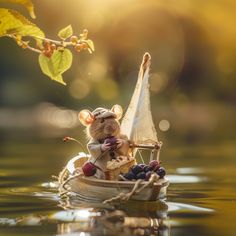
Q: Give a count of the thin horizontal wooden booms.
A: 1